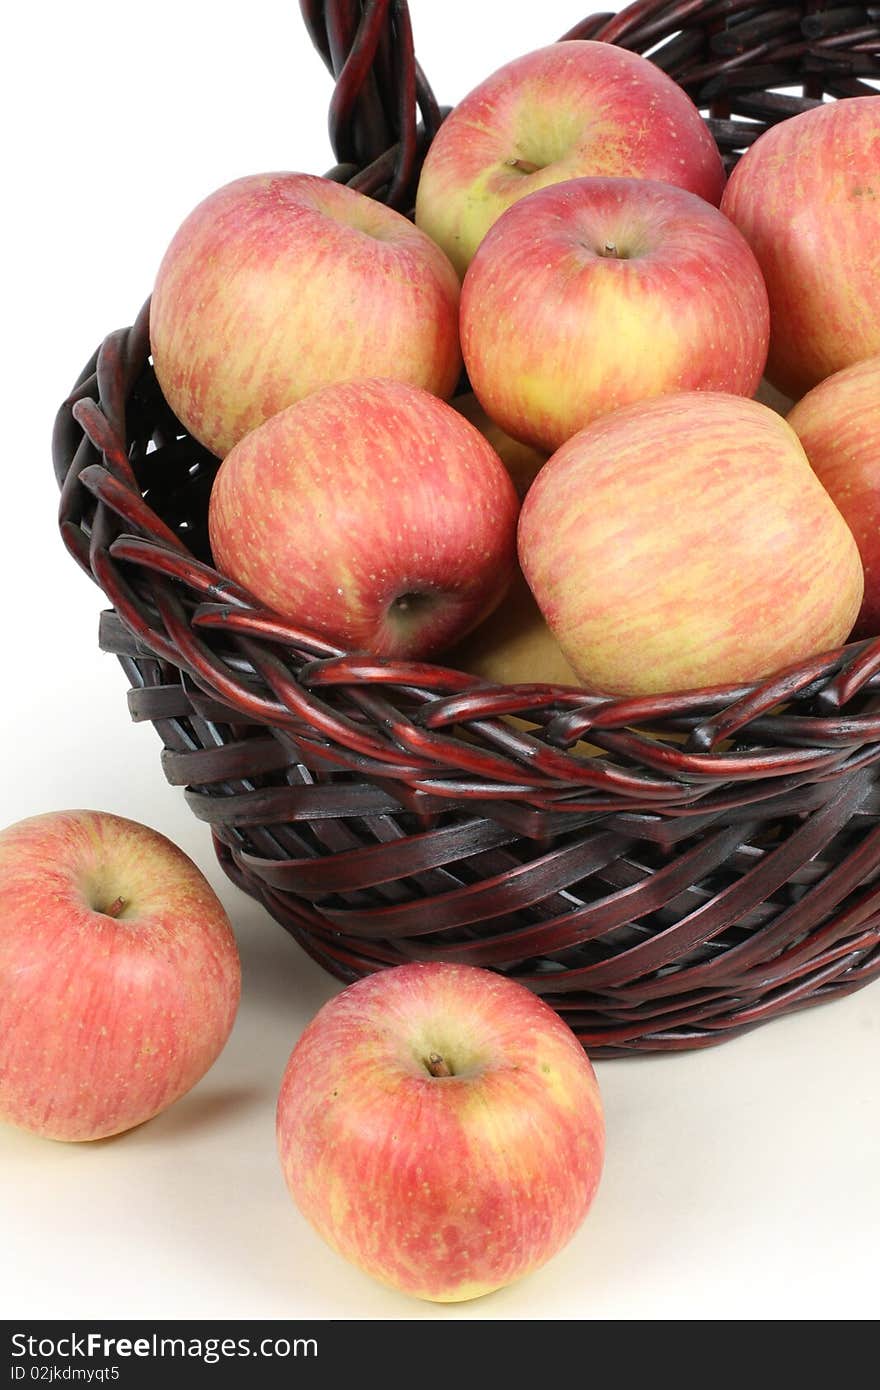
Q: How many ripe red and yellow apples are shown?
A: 9